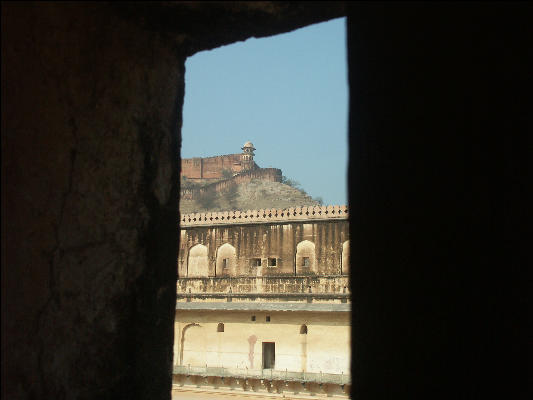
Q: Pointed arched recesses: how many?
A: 4